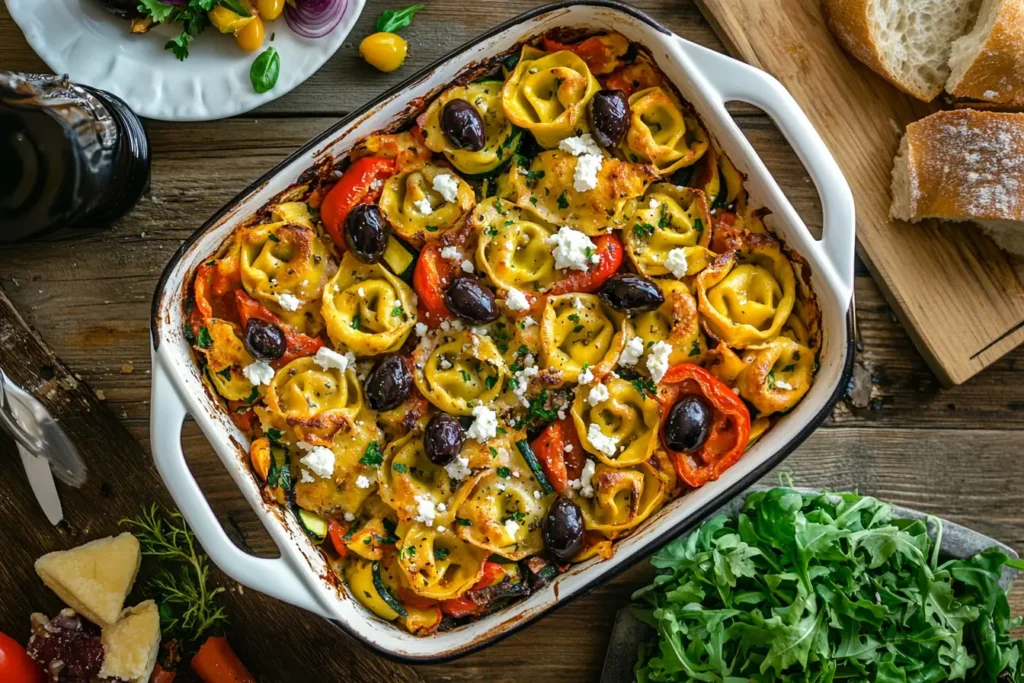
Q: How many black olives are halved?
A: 0